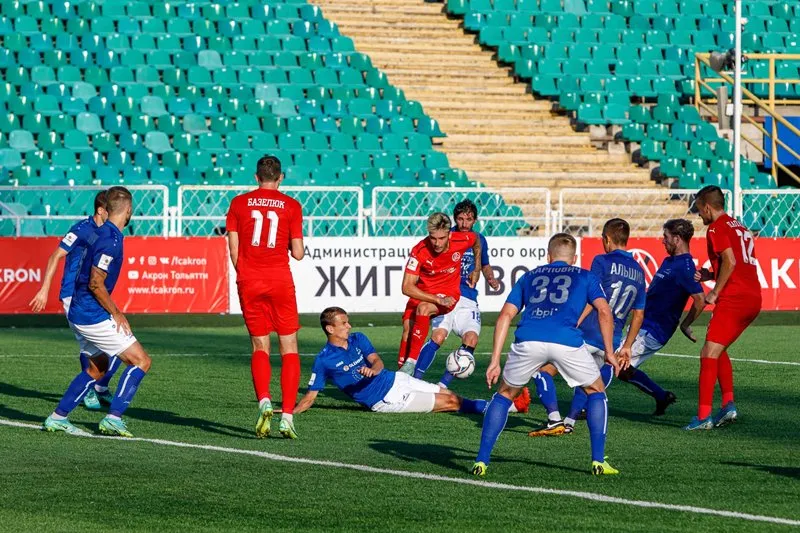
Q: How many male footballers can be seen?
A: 10